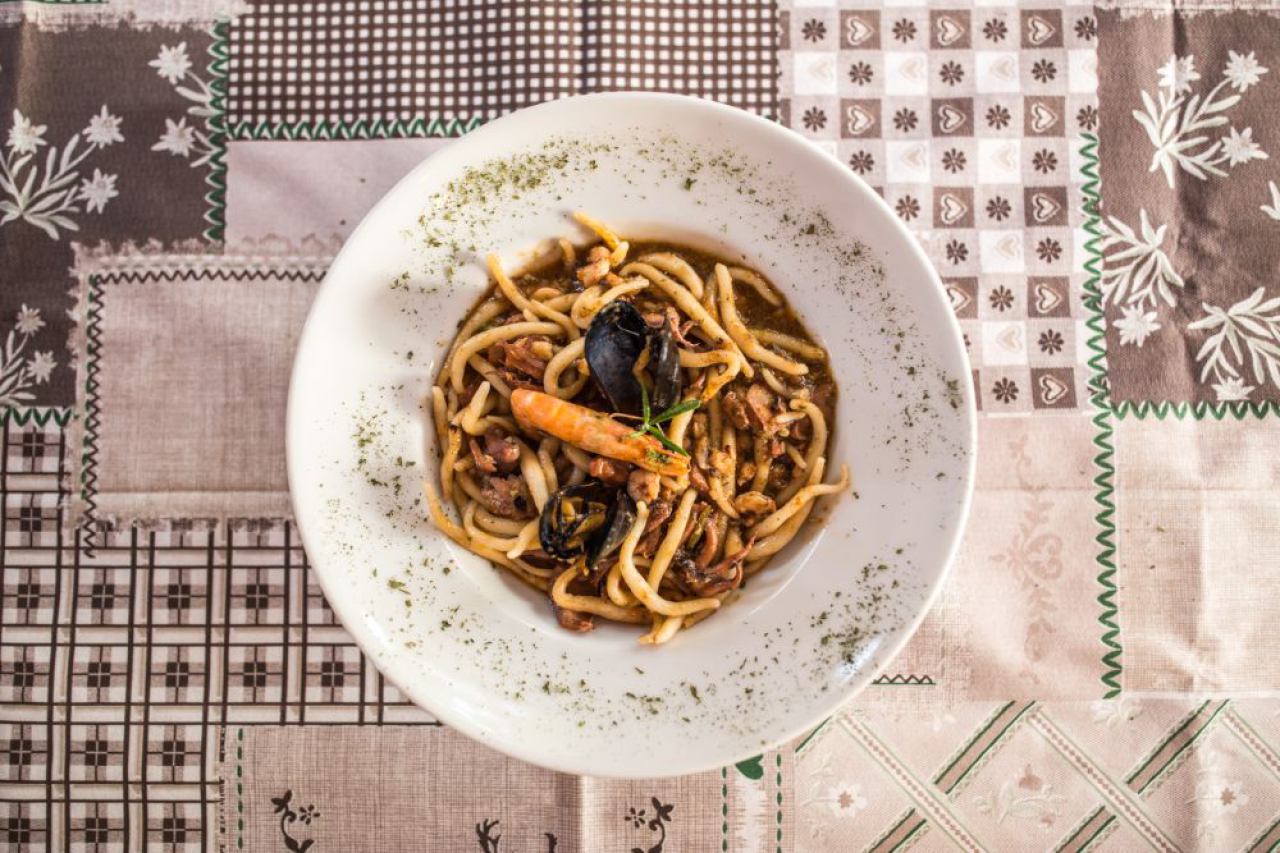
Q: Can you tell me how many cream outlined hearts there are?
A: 11